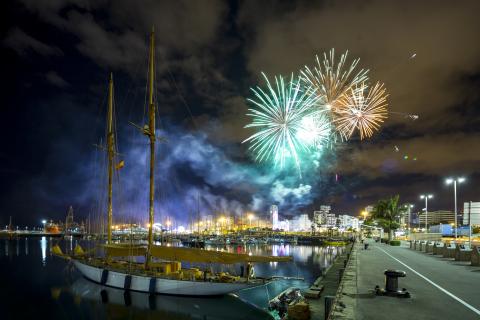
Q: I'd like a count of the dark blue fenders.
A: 3